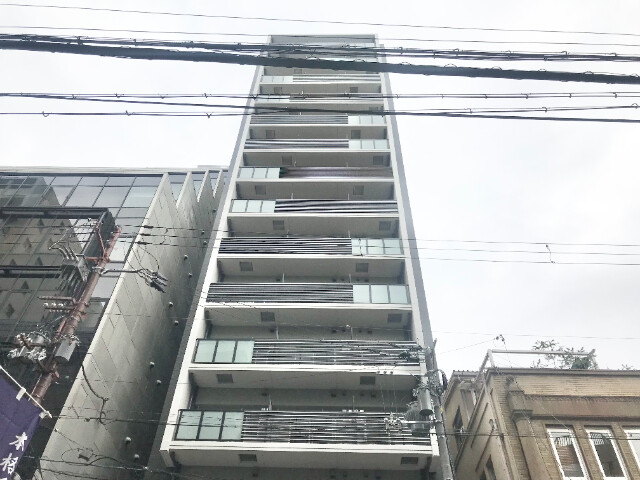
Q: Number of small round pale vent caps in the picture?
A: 11